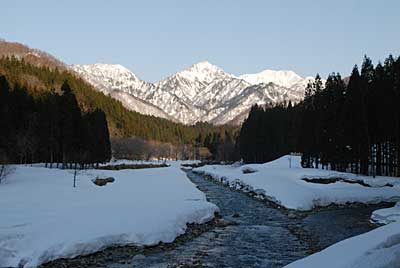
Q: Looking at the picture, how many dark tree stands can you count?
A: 2